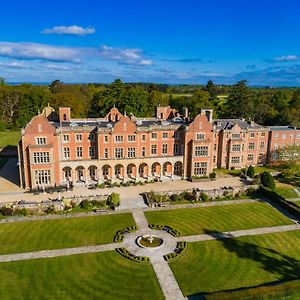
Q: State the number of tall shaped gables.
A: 3